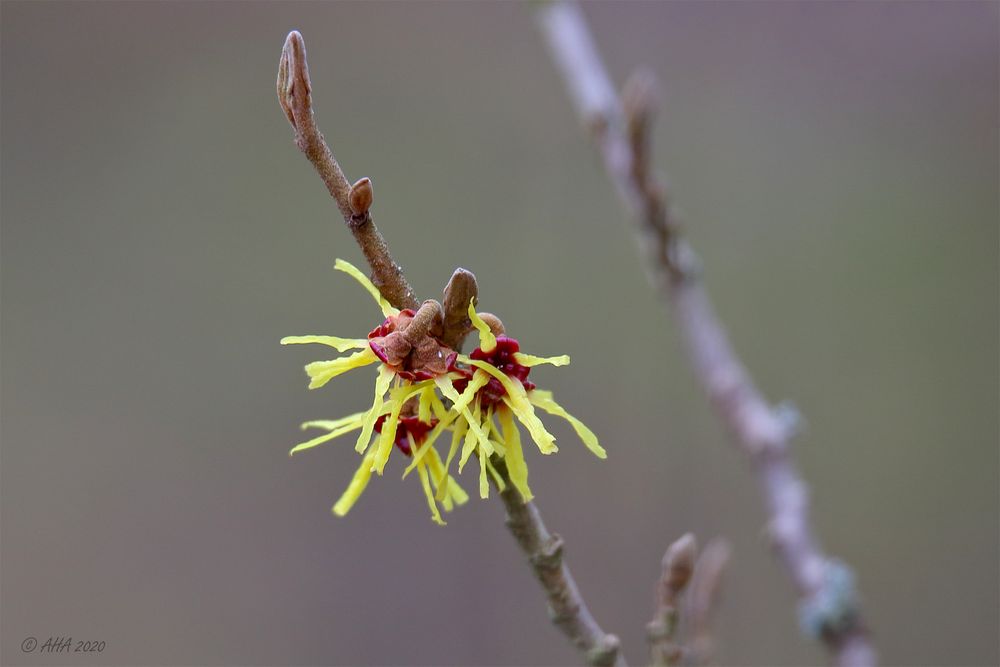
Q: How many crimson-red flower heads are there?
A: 3